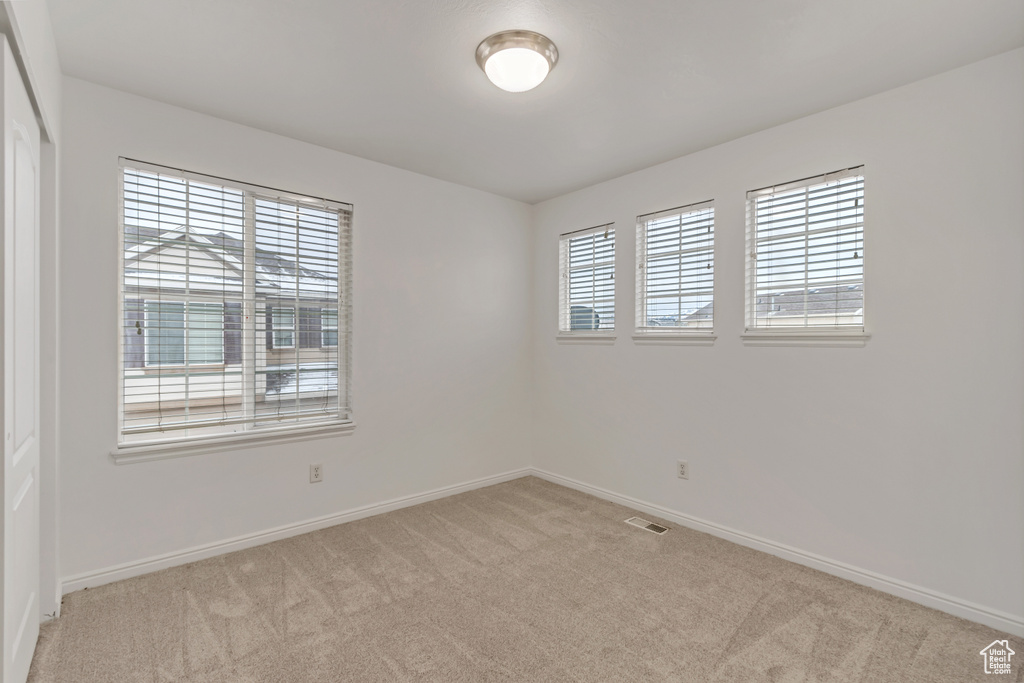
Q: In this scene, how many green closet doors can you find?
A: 0